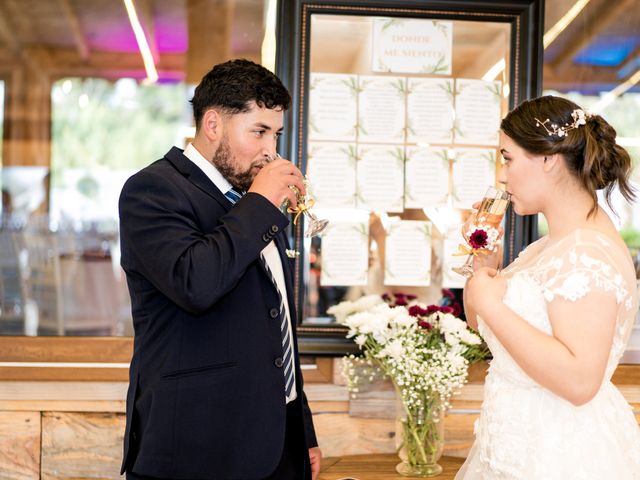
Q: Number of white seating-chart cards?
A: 11